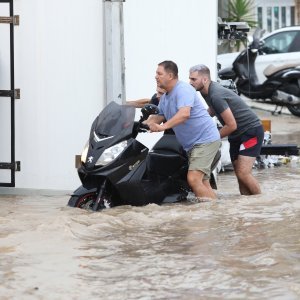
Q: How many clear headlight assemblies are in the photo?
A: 2